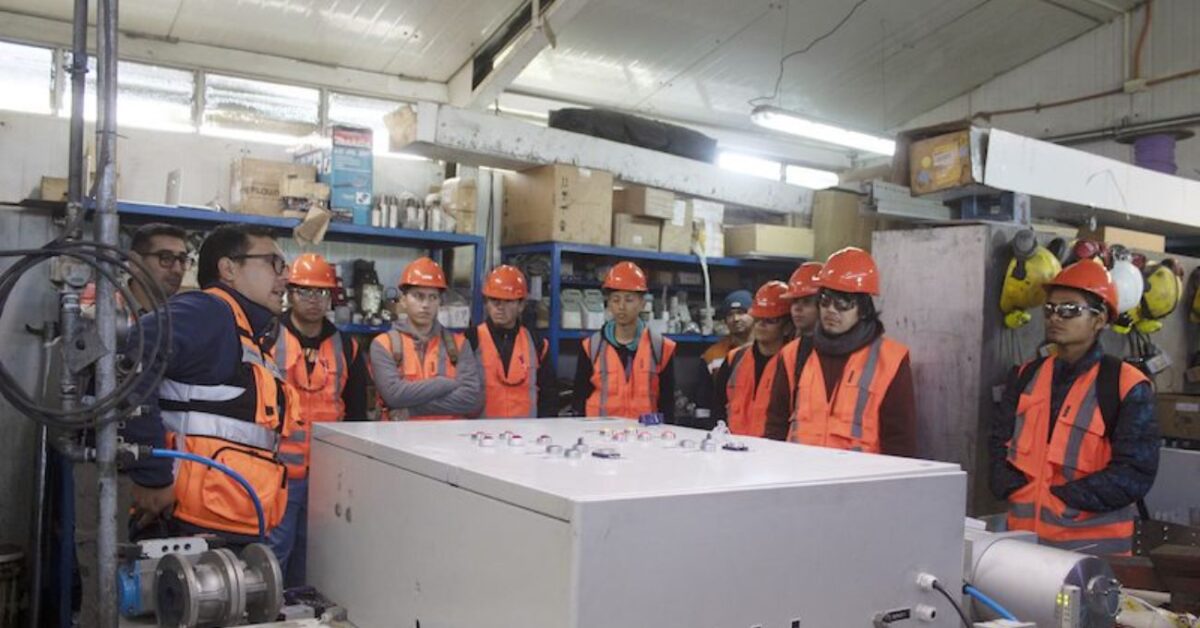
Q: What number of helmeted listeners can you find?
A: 8